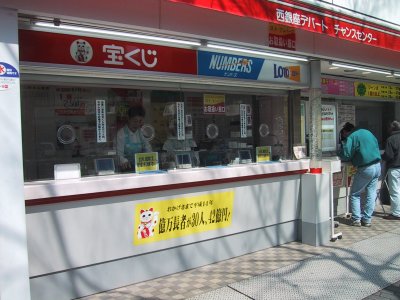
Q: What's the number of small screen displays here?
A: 3